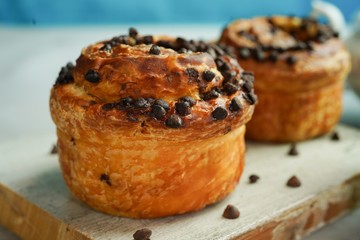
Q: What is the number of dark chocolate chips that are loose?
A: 7